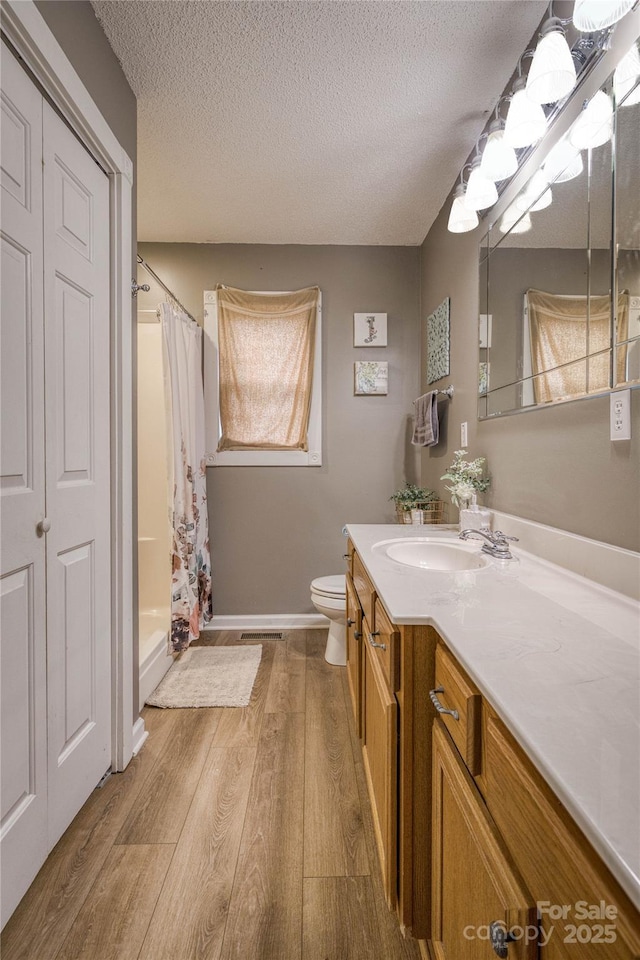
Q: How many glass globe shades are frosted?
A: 6